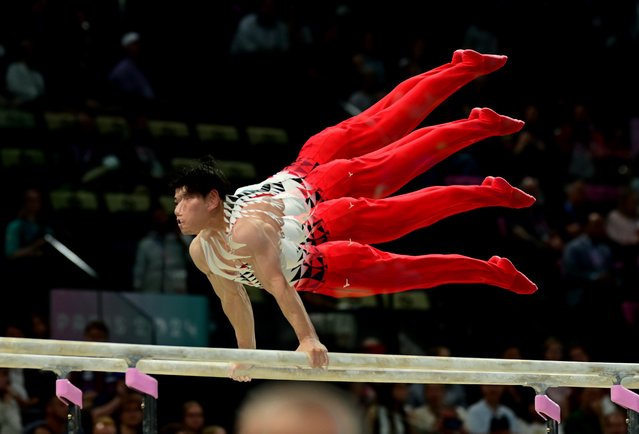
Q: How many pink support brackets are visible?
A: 4